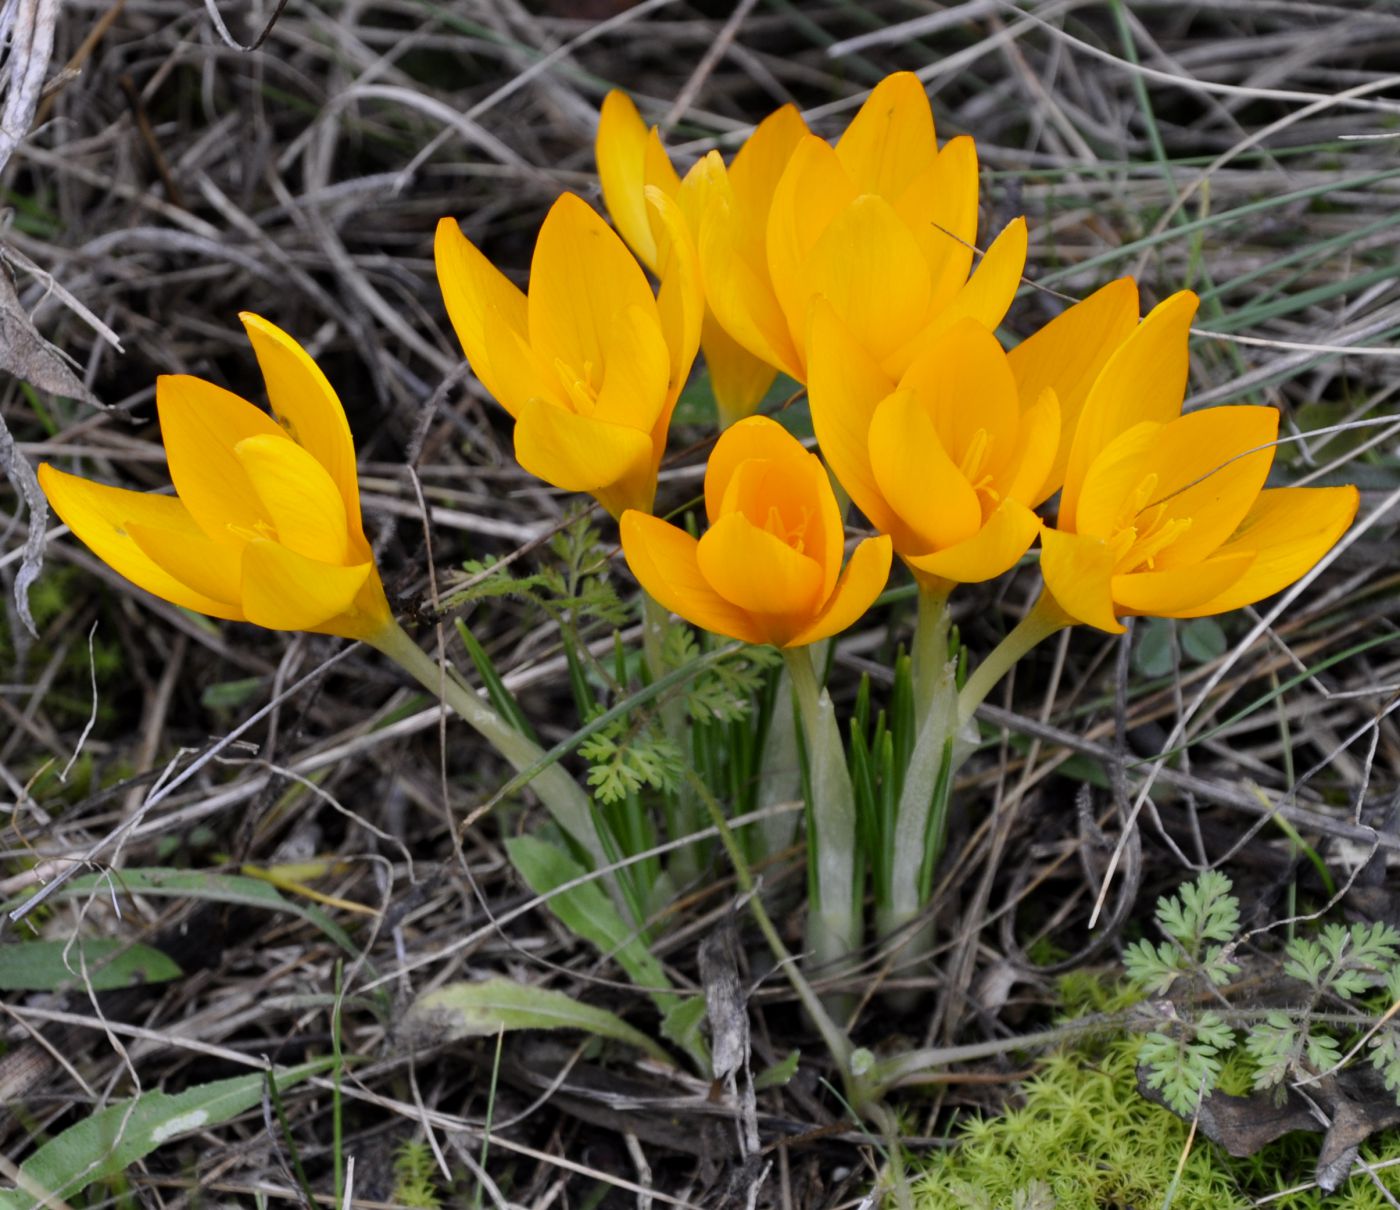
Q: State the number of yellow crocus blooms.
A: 7